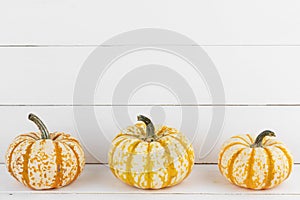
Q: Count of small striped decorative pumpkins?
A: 3